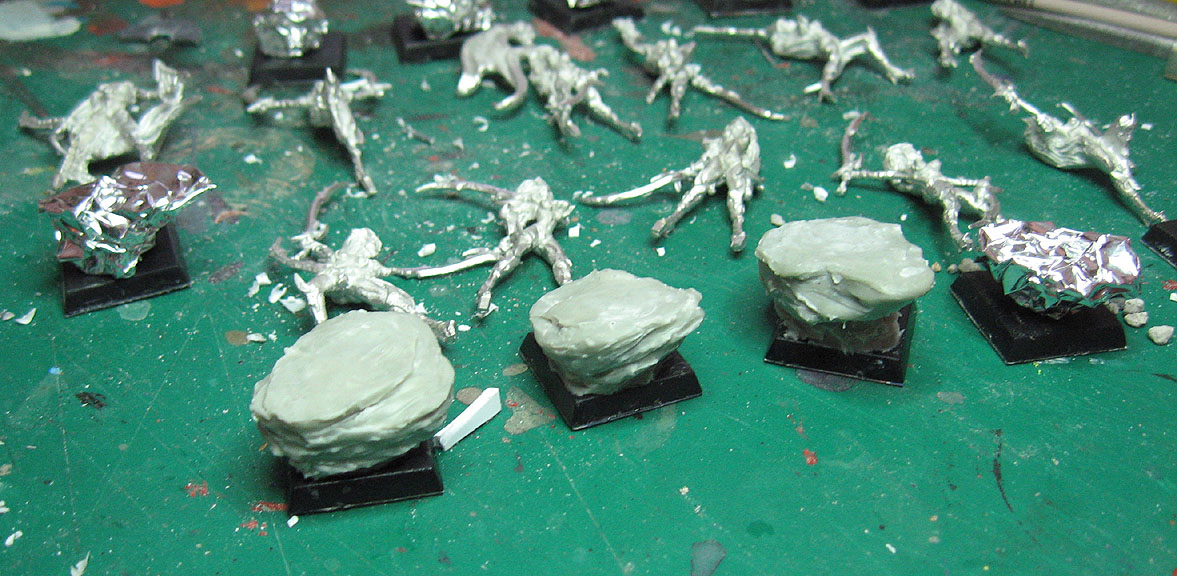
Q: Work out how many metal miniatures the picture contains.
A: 11